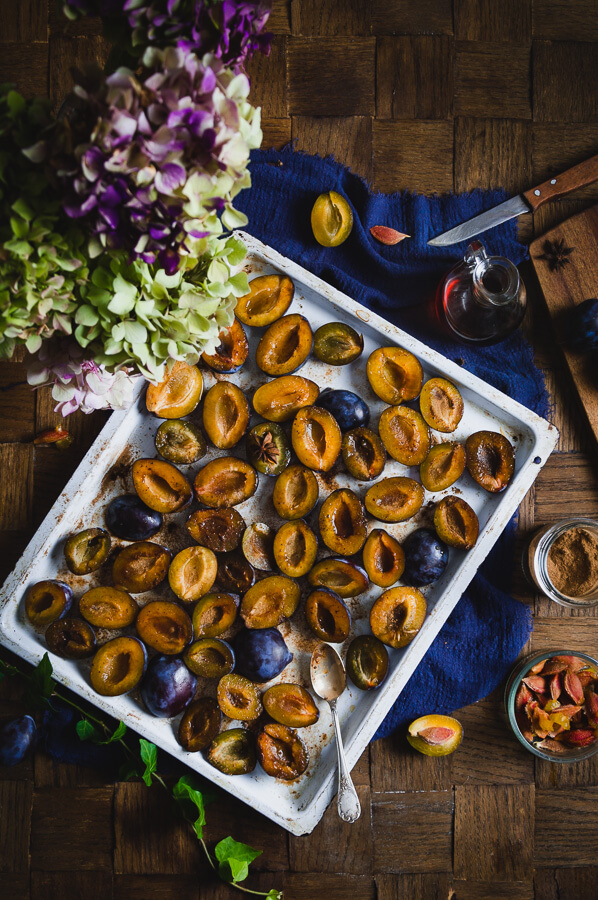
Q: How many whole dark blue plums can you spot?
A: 7